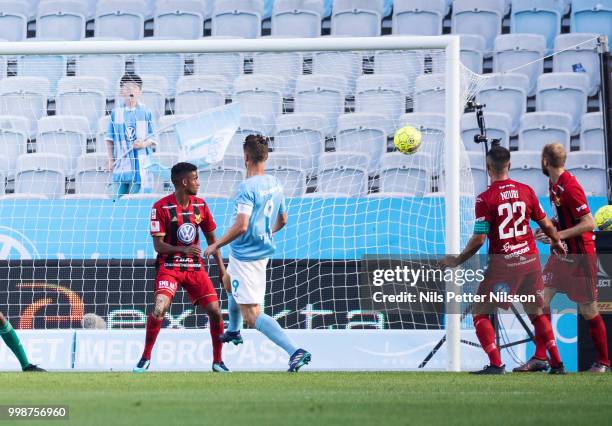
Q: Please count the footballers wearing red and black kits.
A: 3